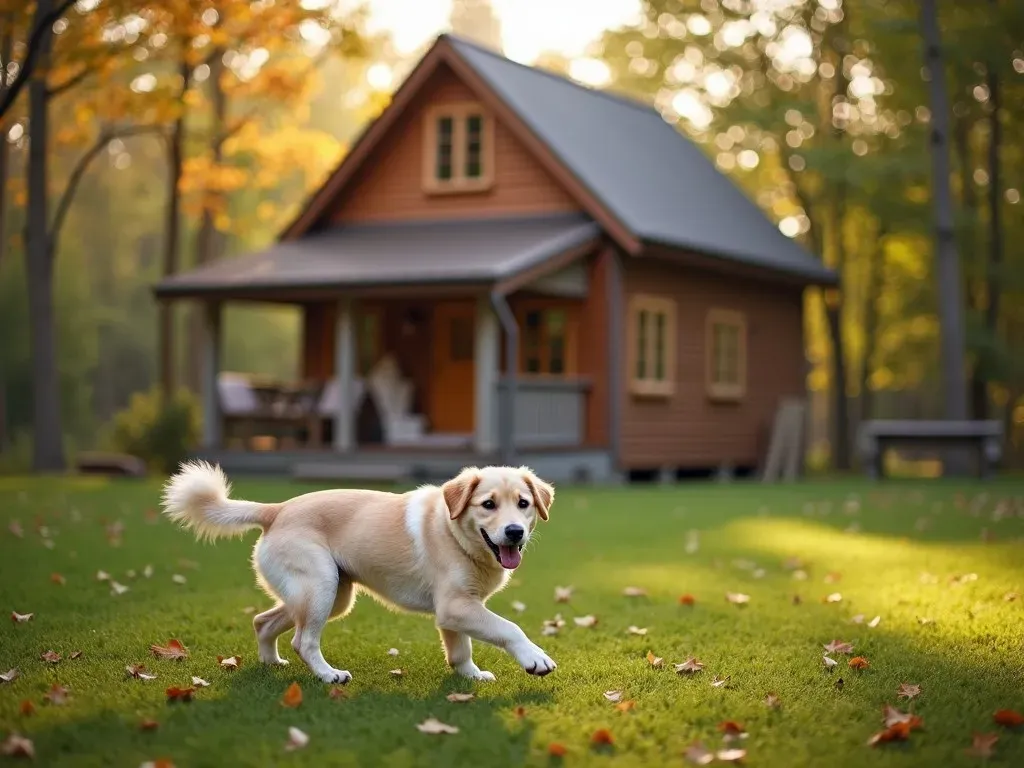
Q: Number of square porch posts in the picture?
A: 3